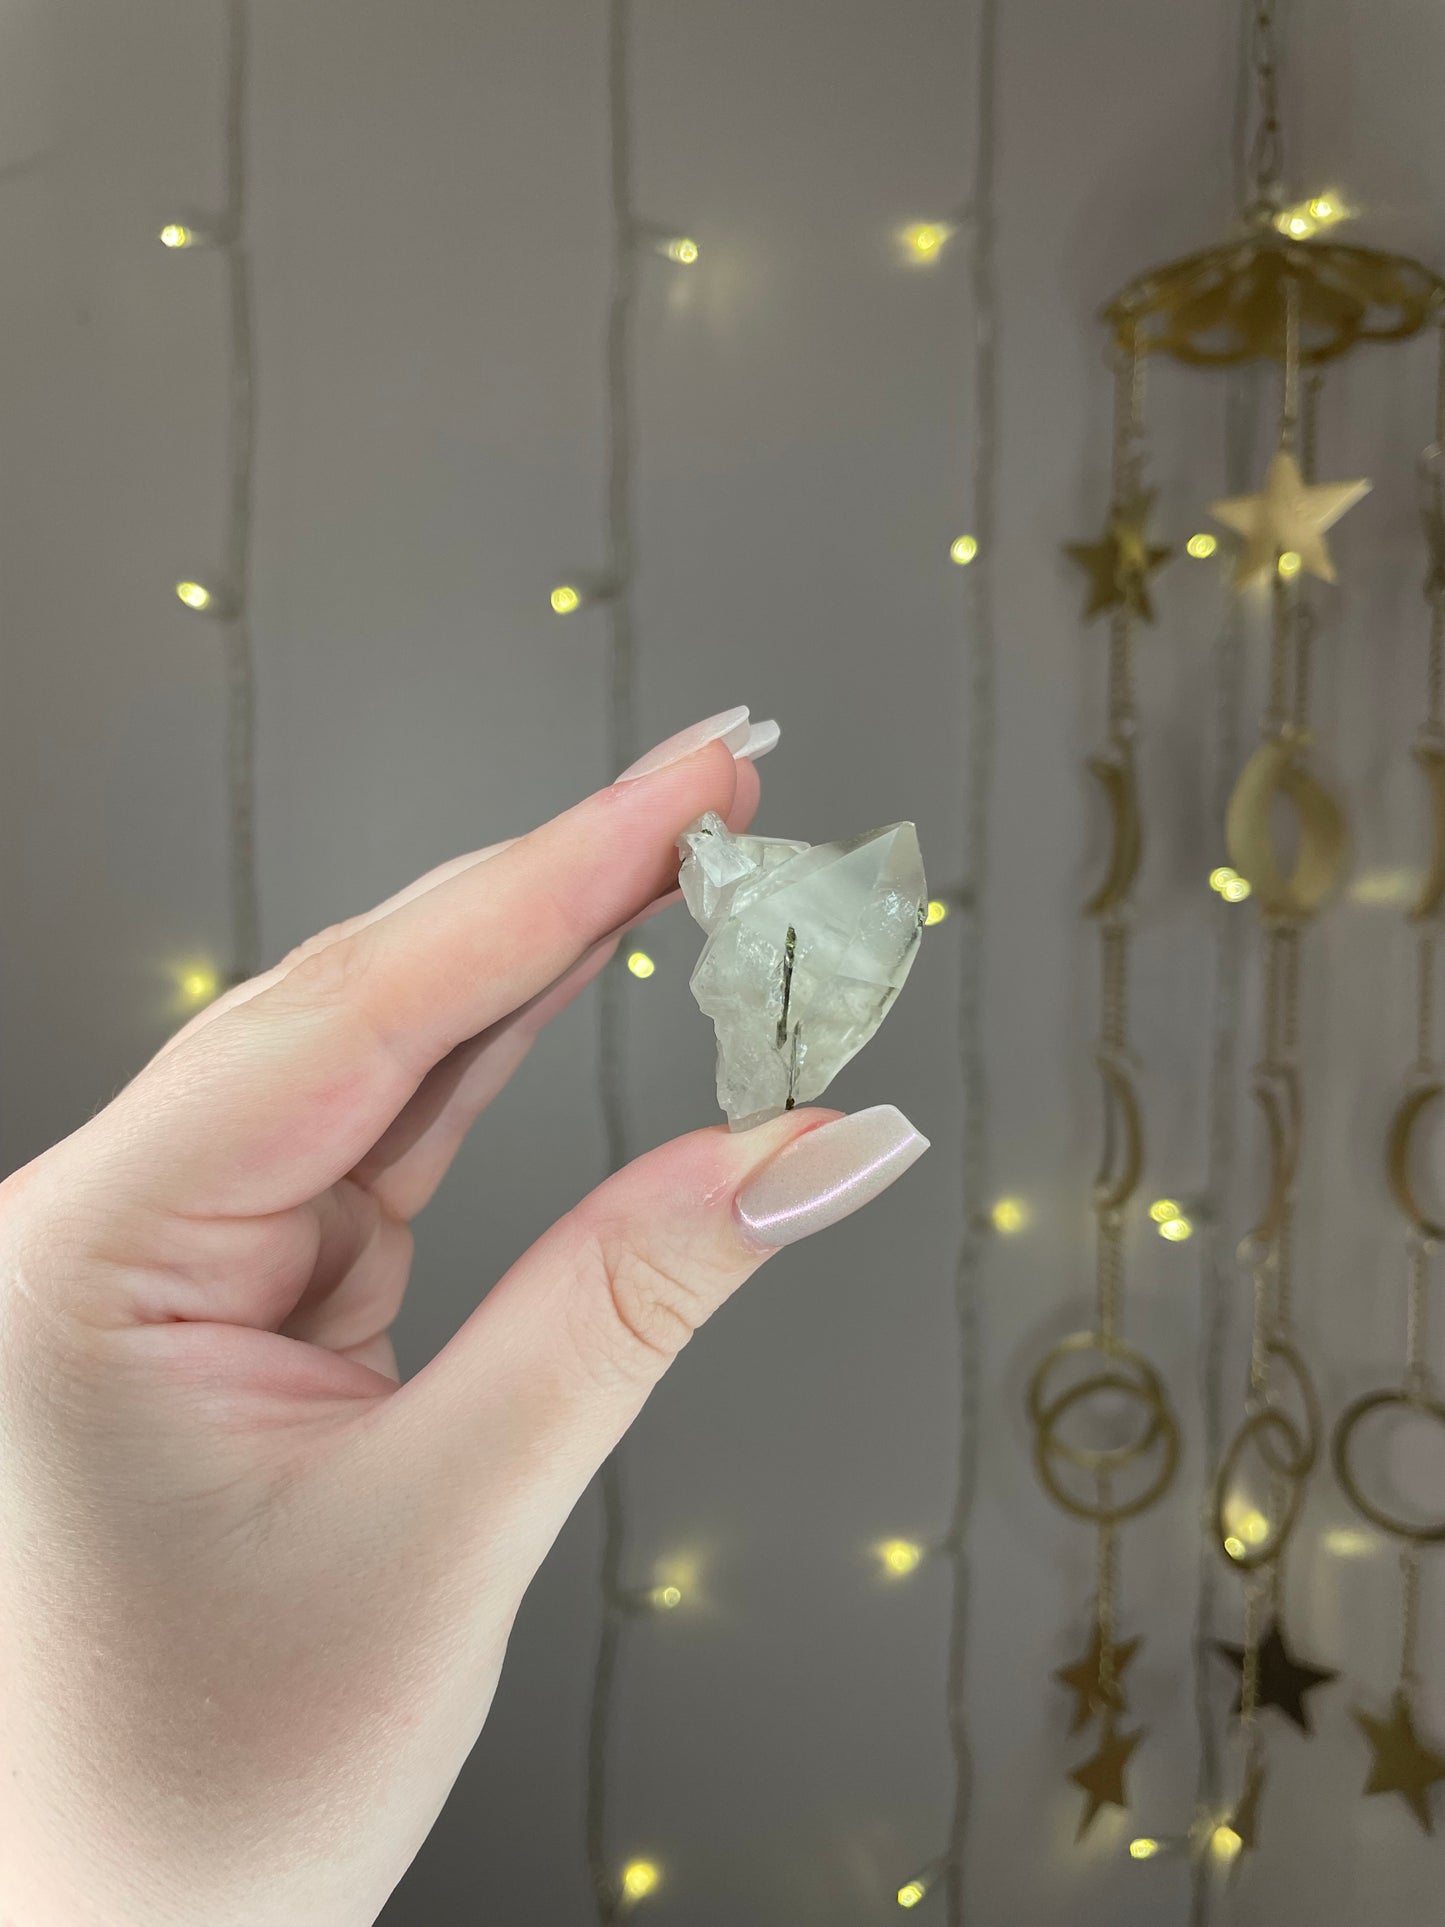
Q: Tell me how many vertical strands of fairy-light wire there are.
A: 4